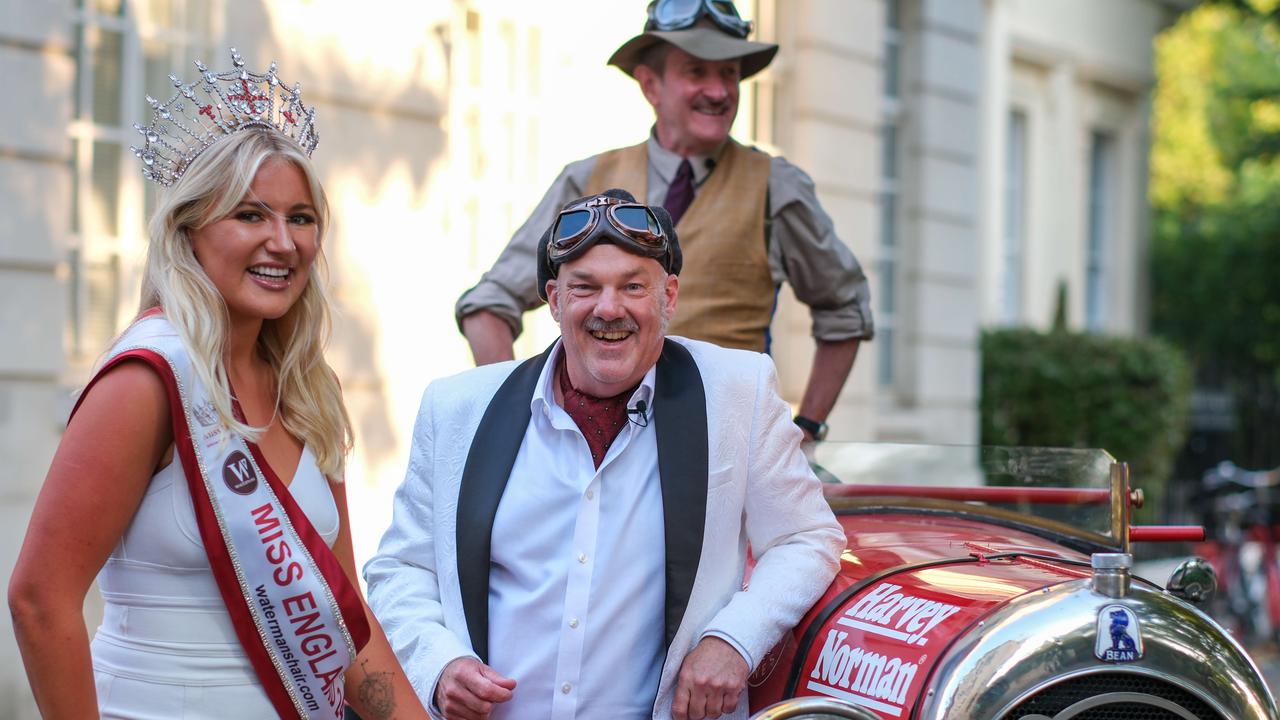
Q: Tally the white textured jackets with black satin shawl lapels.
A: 1